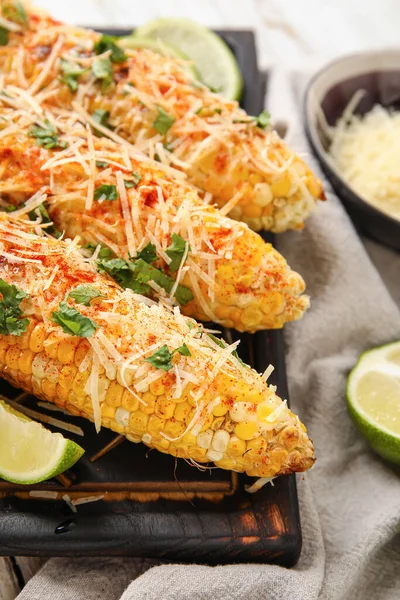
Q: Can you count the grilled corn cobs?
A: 3